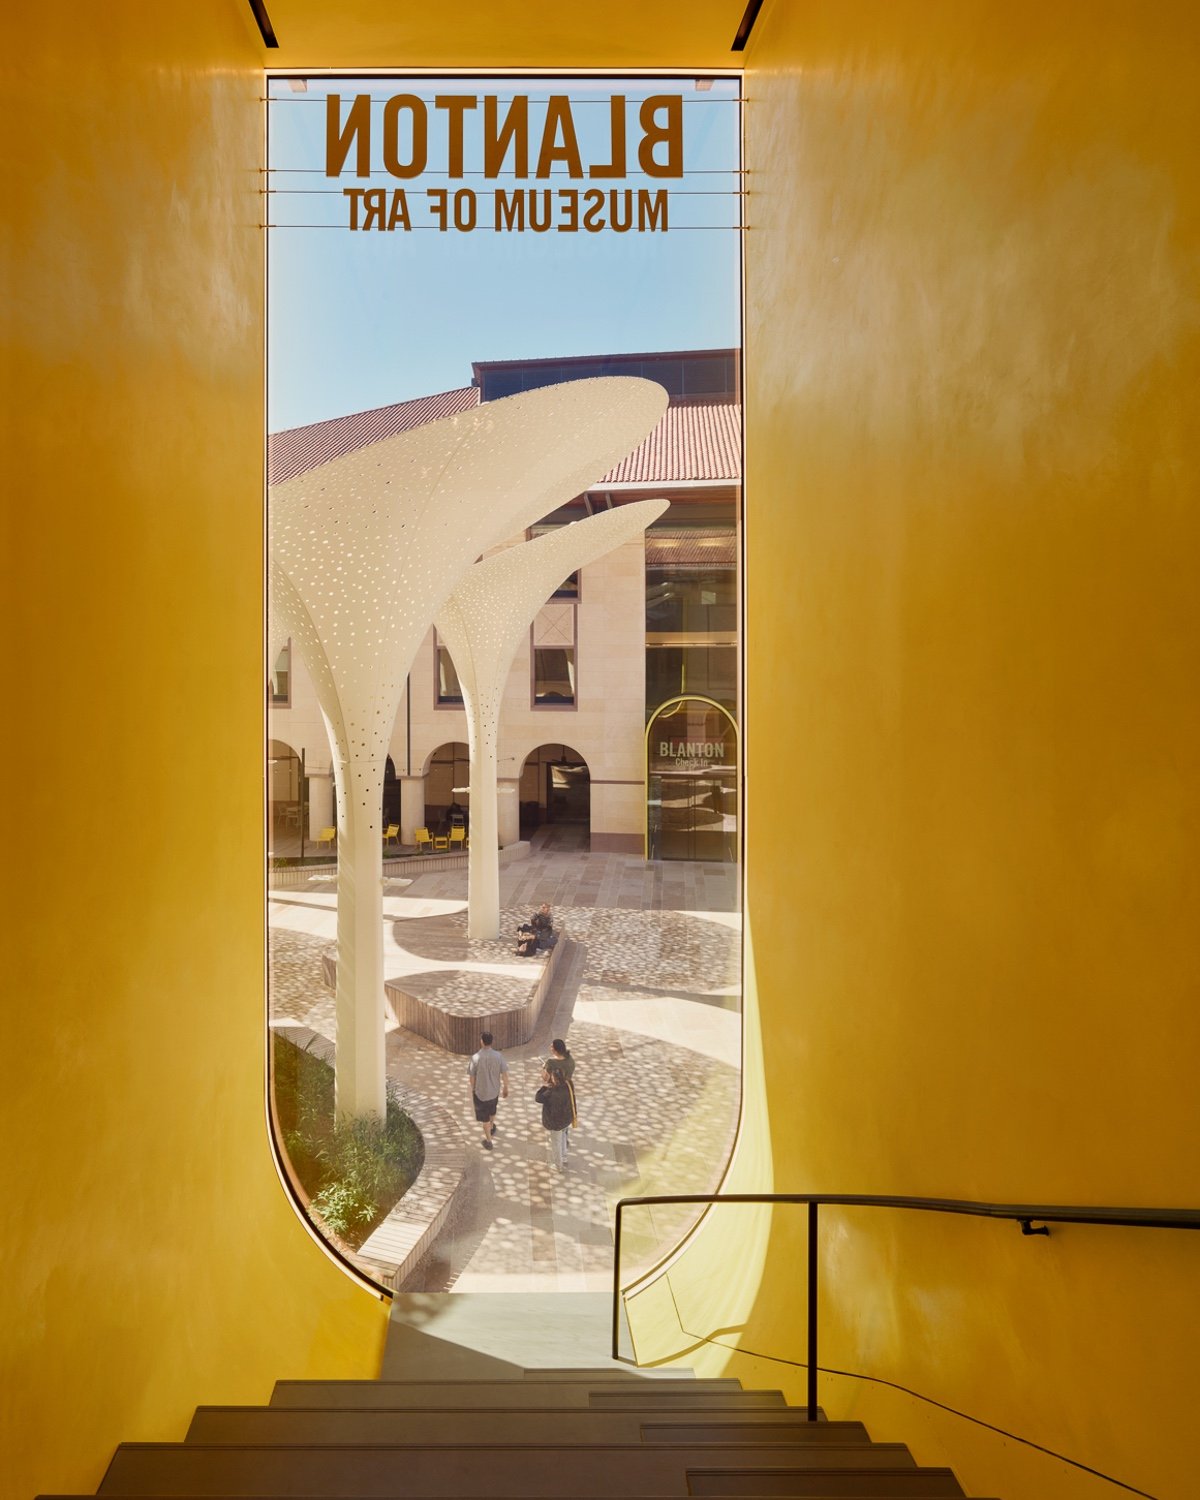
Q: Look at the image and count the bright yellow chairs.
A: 4